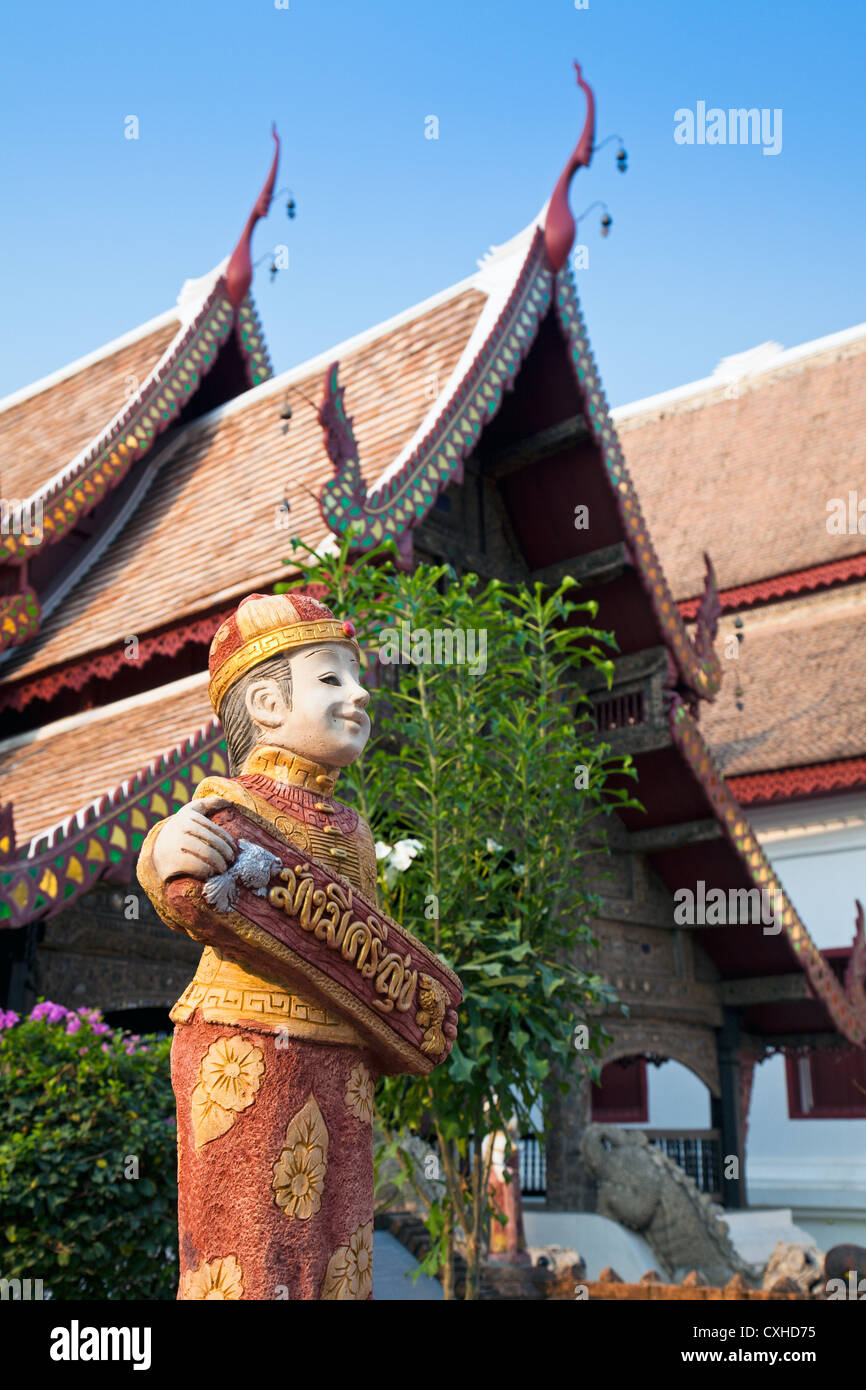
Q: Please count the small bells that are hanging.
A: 8